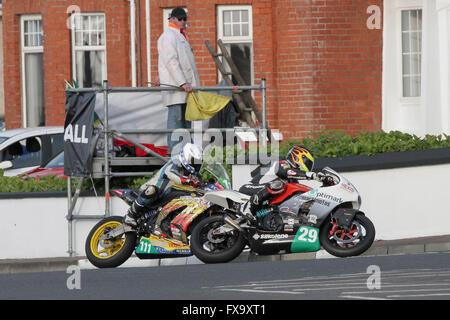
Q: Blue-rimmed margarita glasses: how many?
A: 0